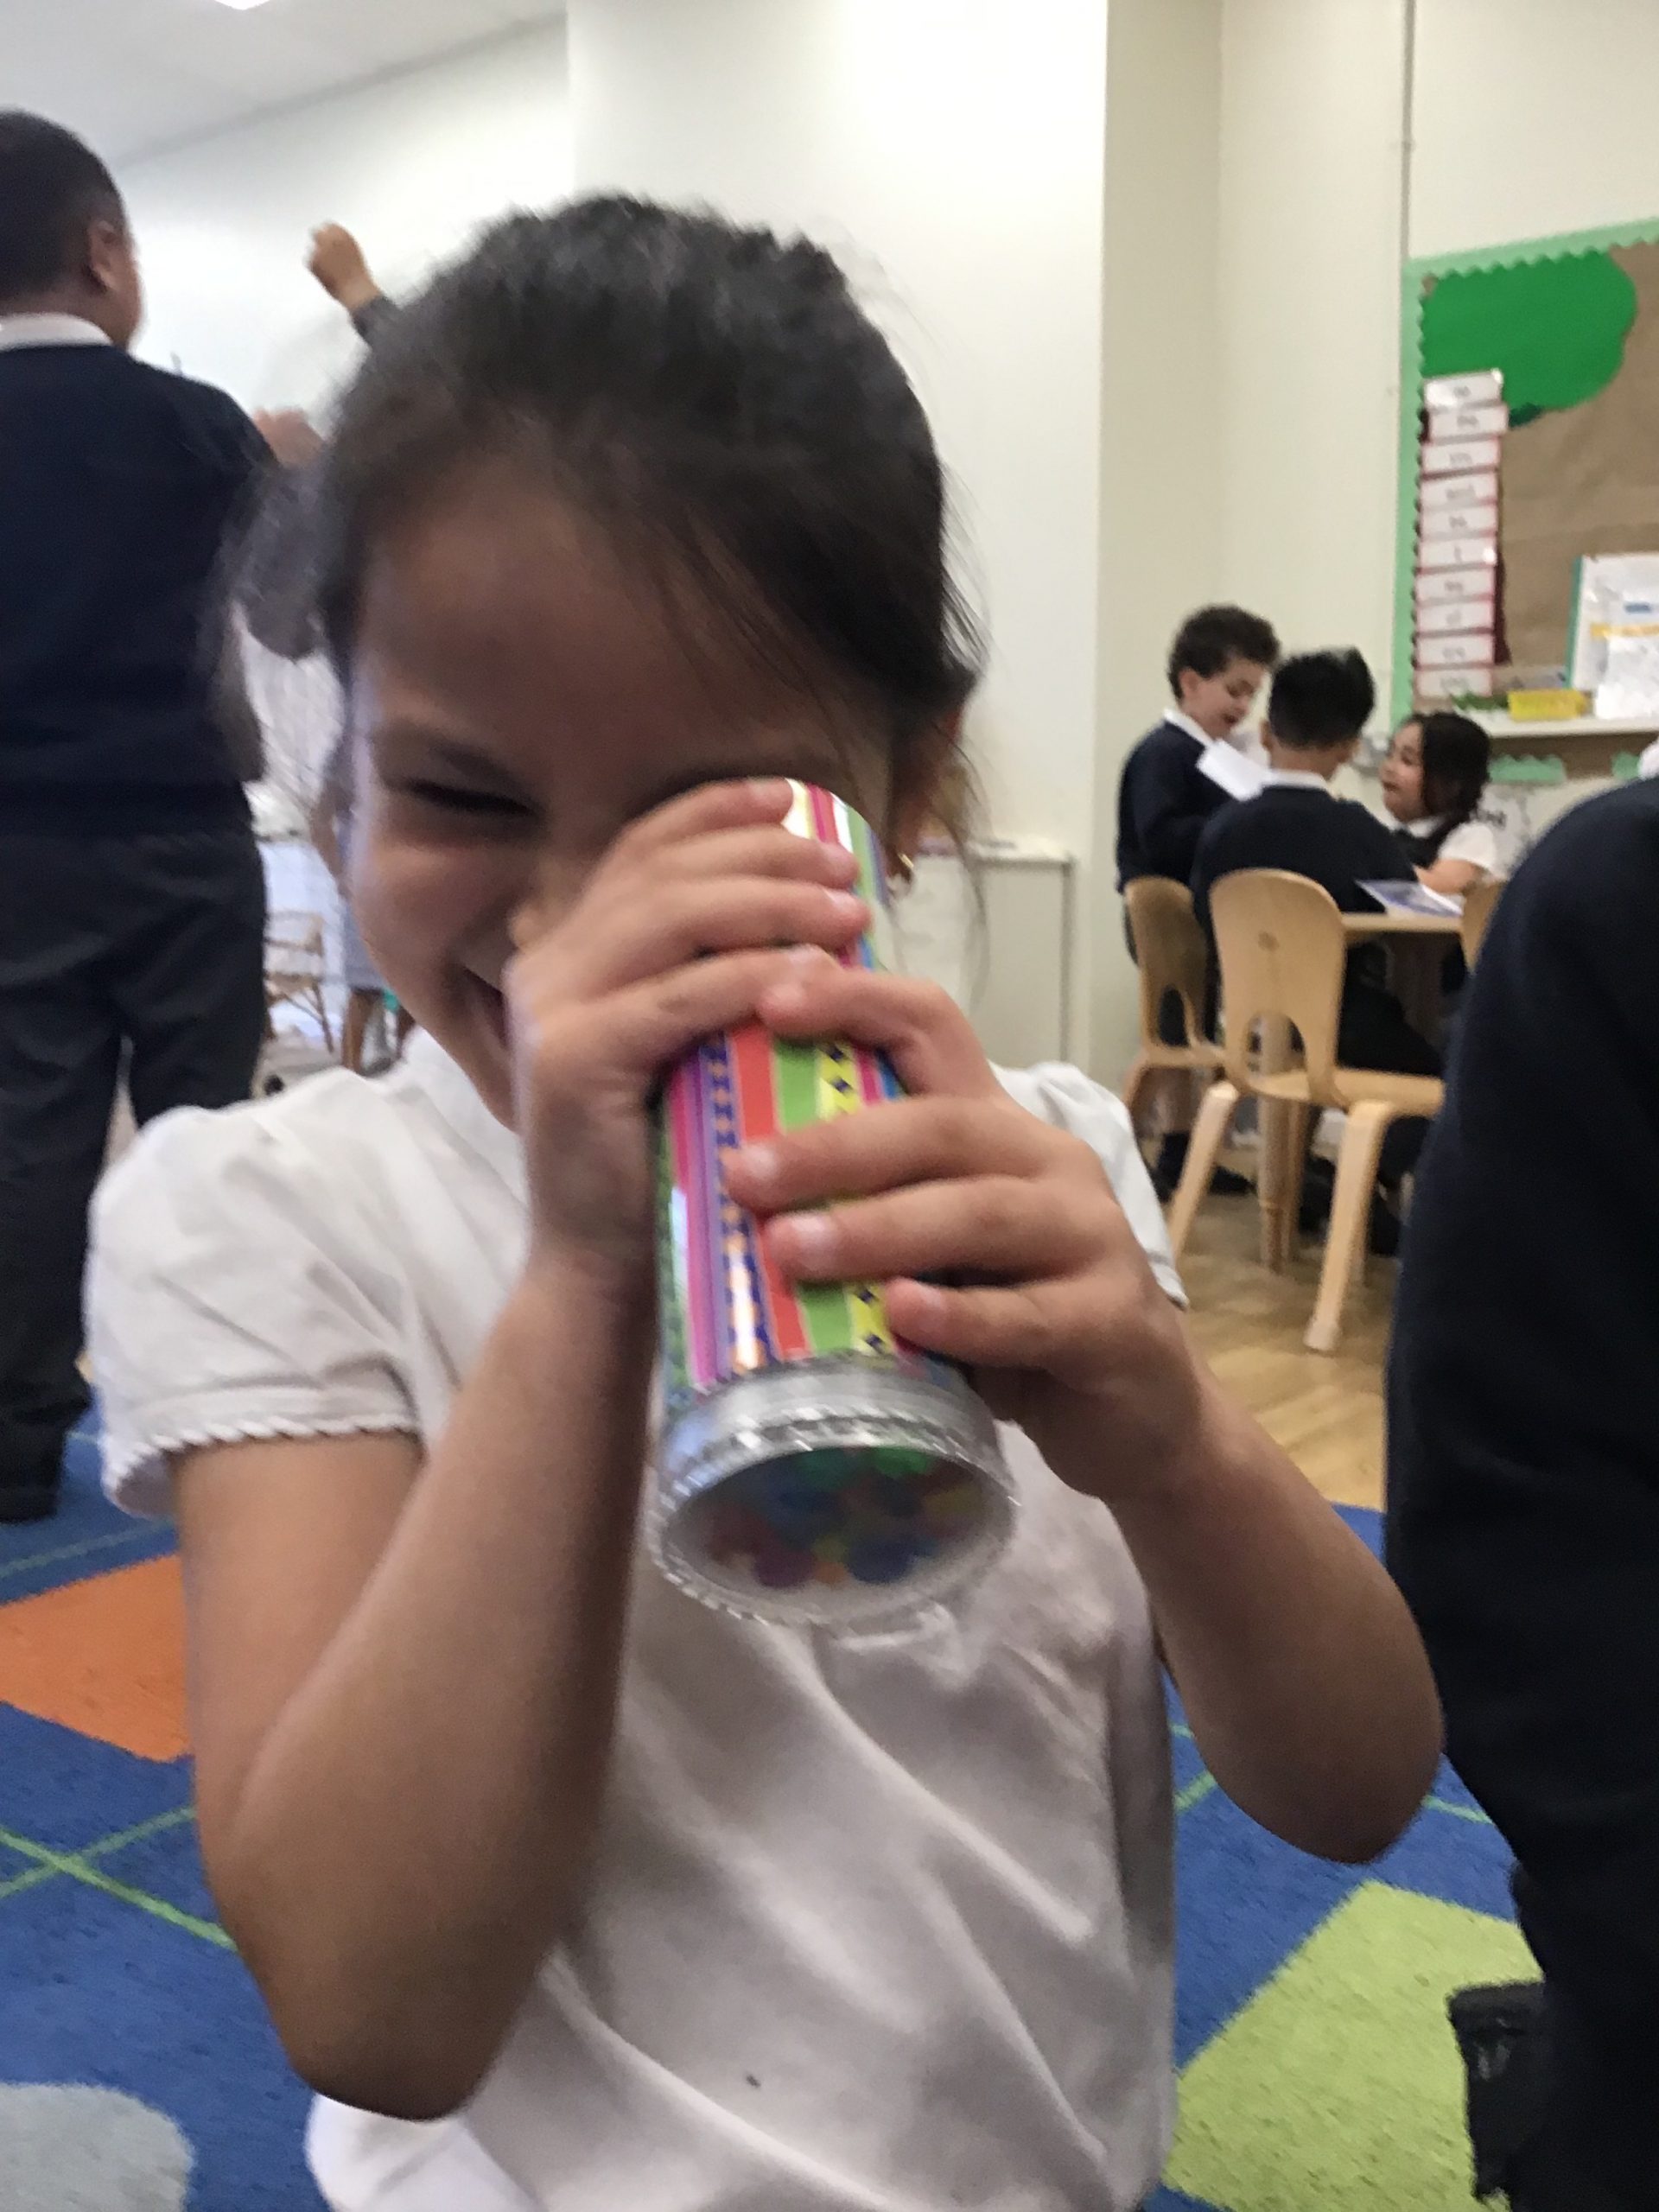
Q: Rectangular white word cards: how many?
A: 10